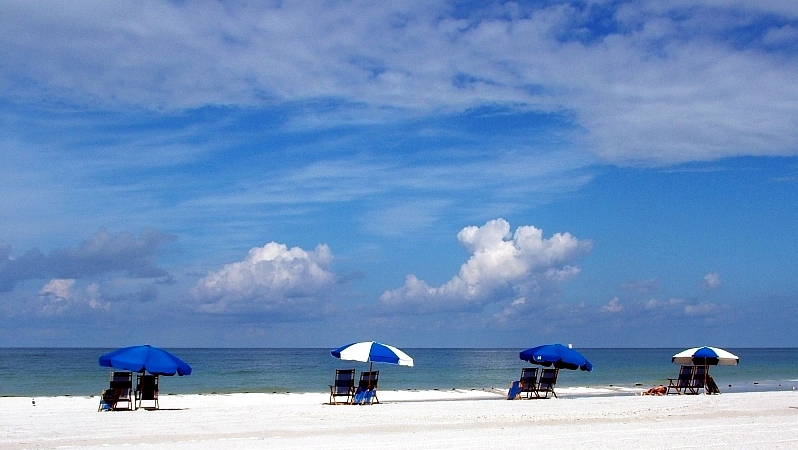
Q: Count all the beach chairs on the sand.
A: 8